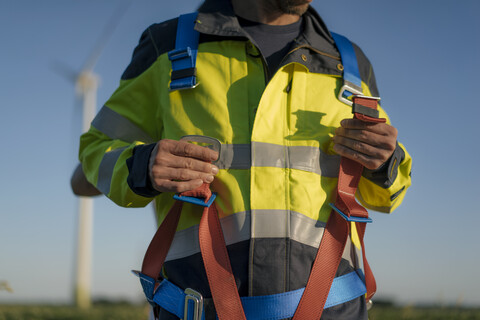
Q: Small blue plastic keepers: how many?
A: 2